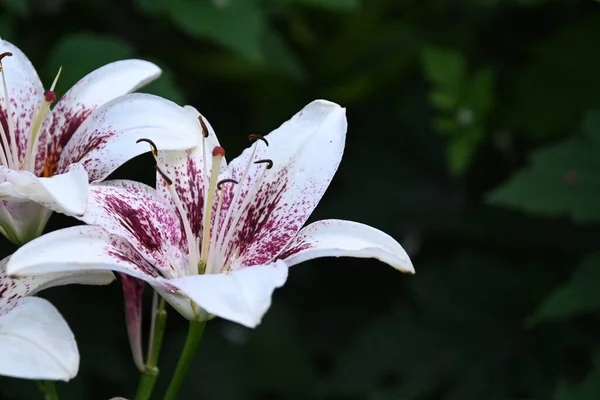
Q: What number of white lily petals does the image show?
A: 12